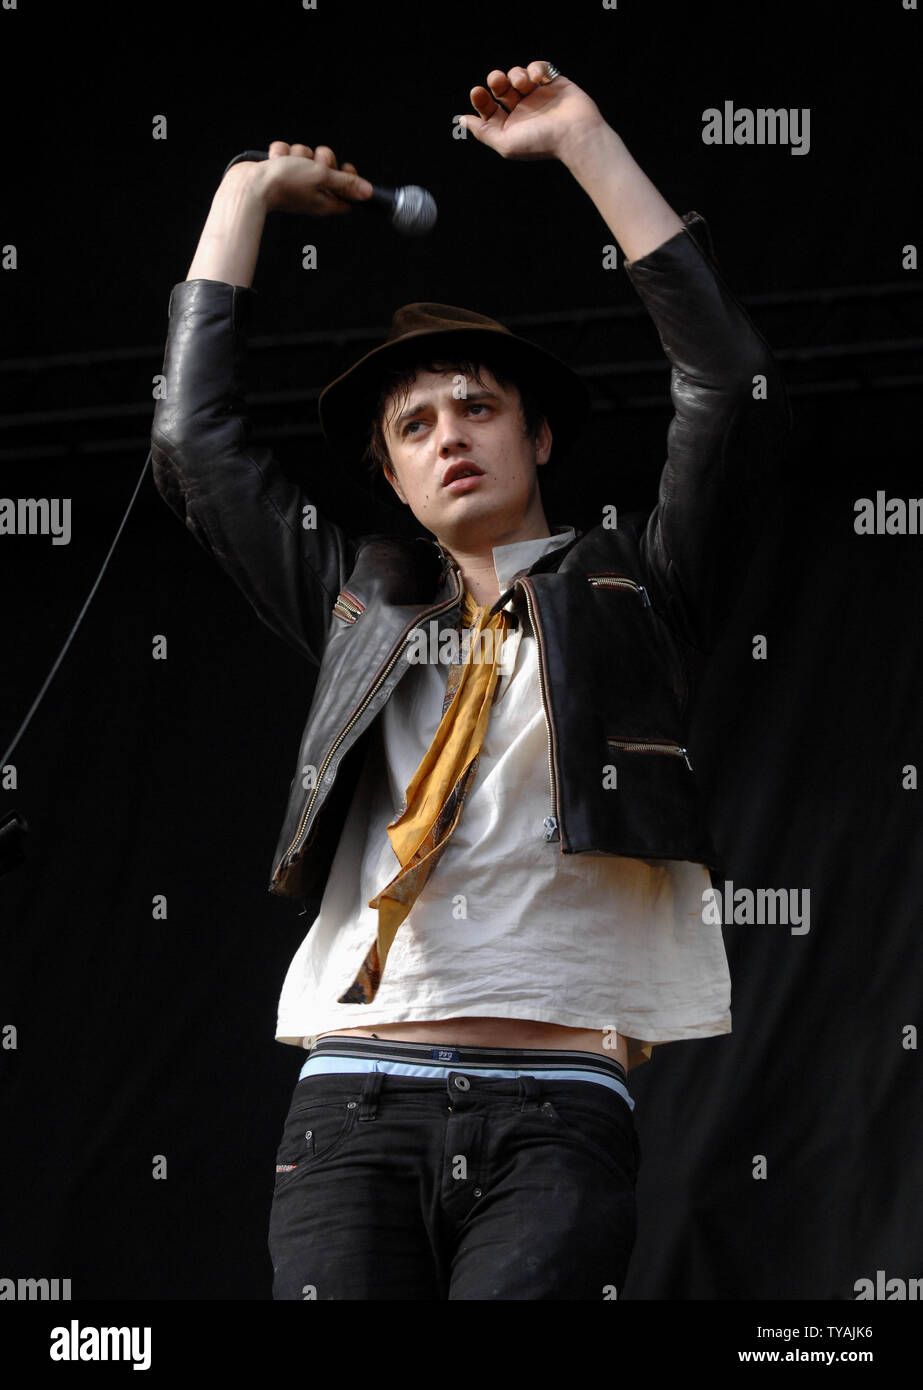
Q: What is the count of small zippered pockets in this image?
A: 3